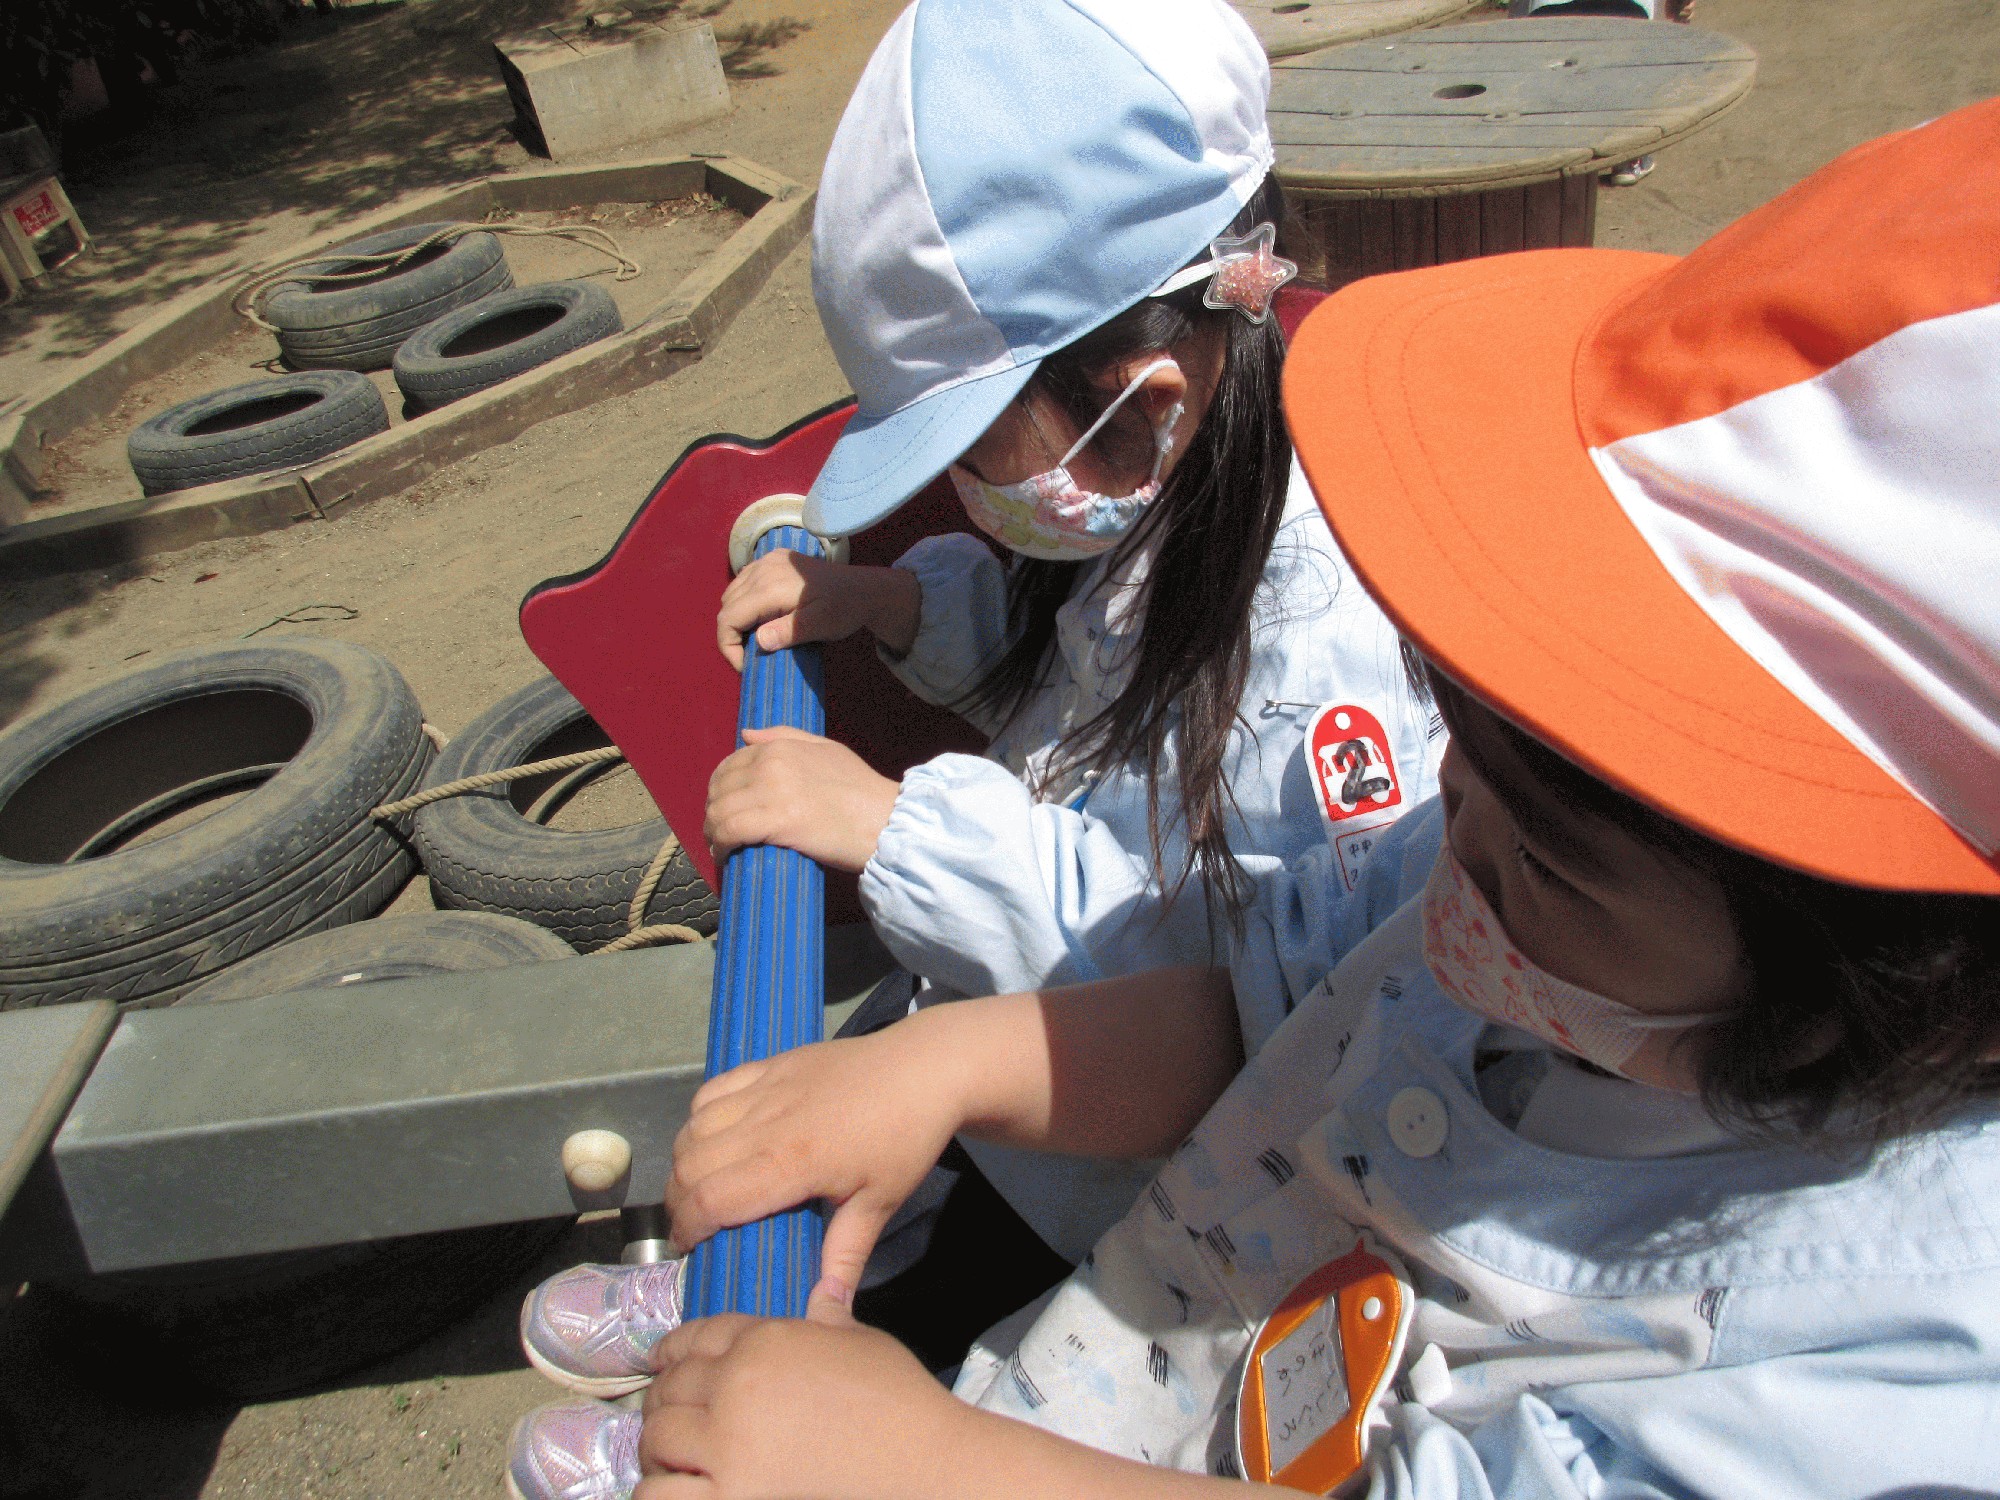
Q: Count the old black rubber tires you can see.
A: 6